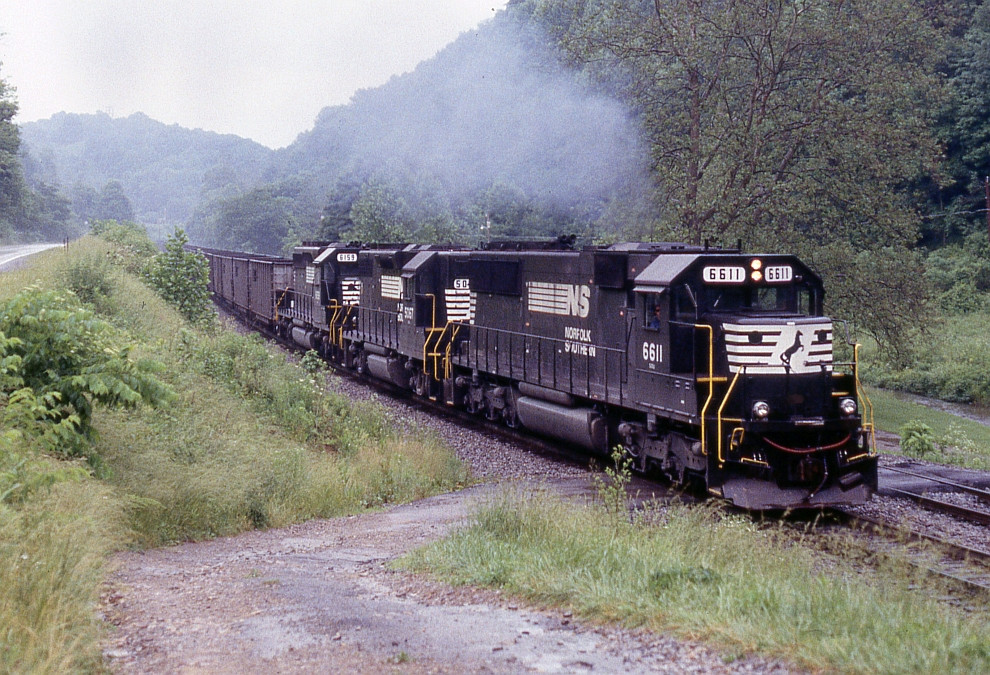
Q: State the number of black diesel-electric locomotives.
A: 3